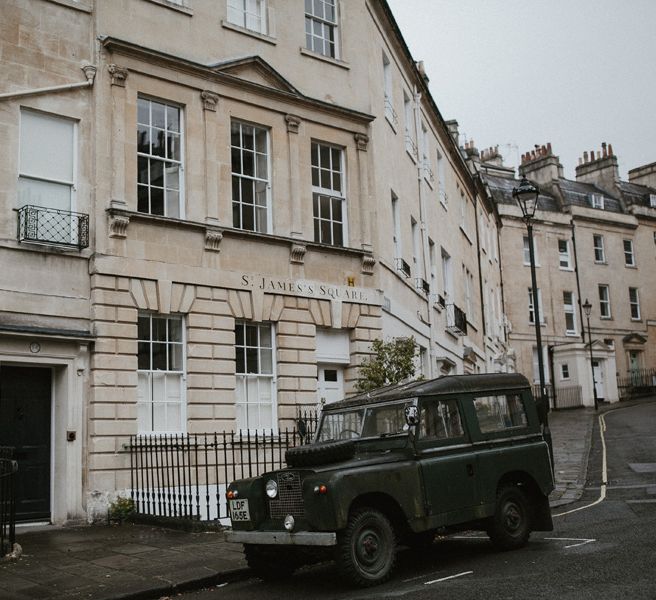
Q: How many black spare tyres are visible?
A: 1